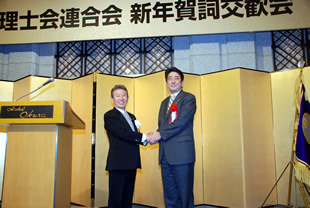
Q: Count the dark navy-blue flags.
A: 1